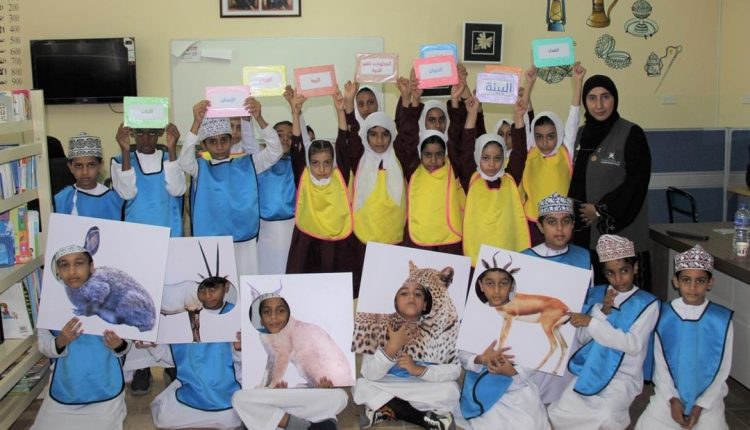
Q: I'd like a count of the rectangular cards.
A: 10